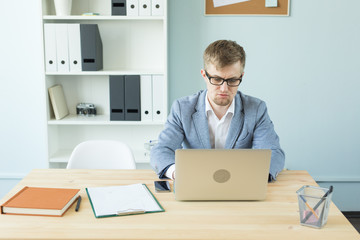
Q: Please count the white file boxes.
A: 8